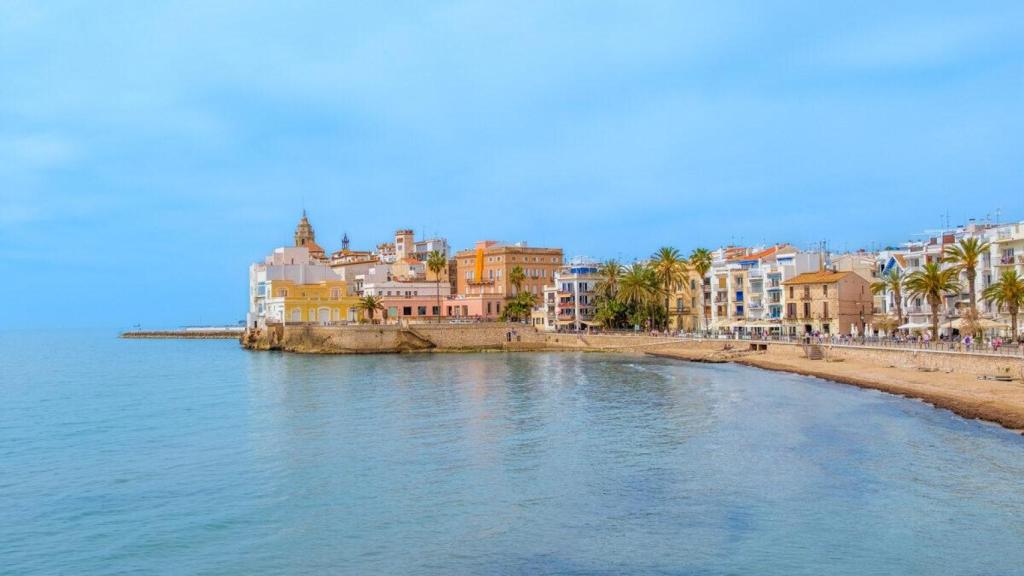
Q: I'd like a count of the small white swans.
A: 0